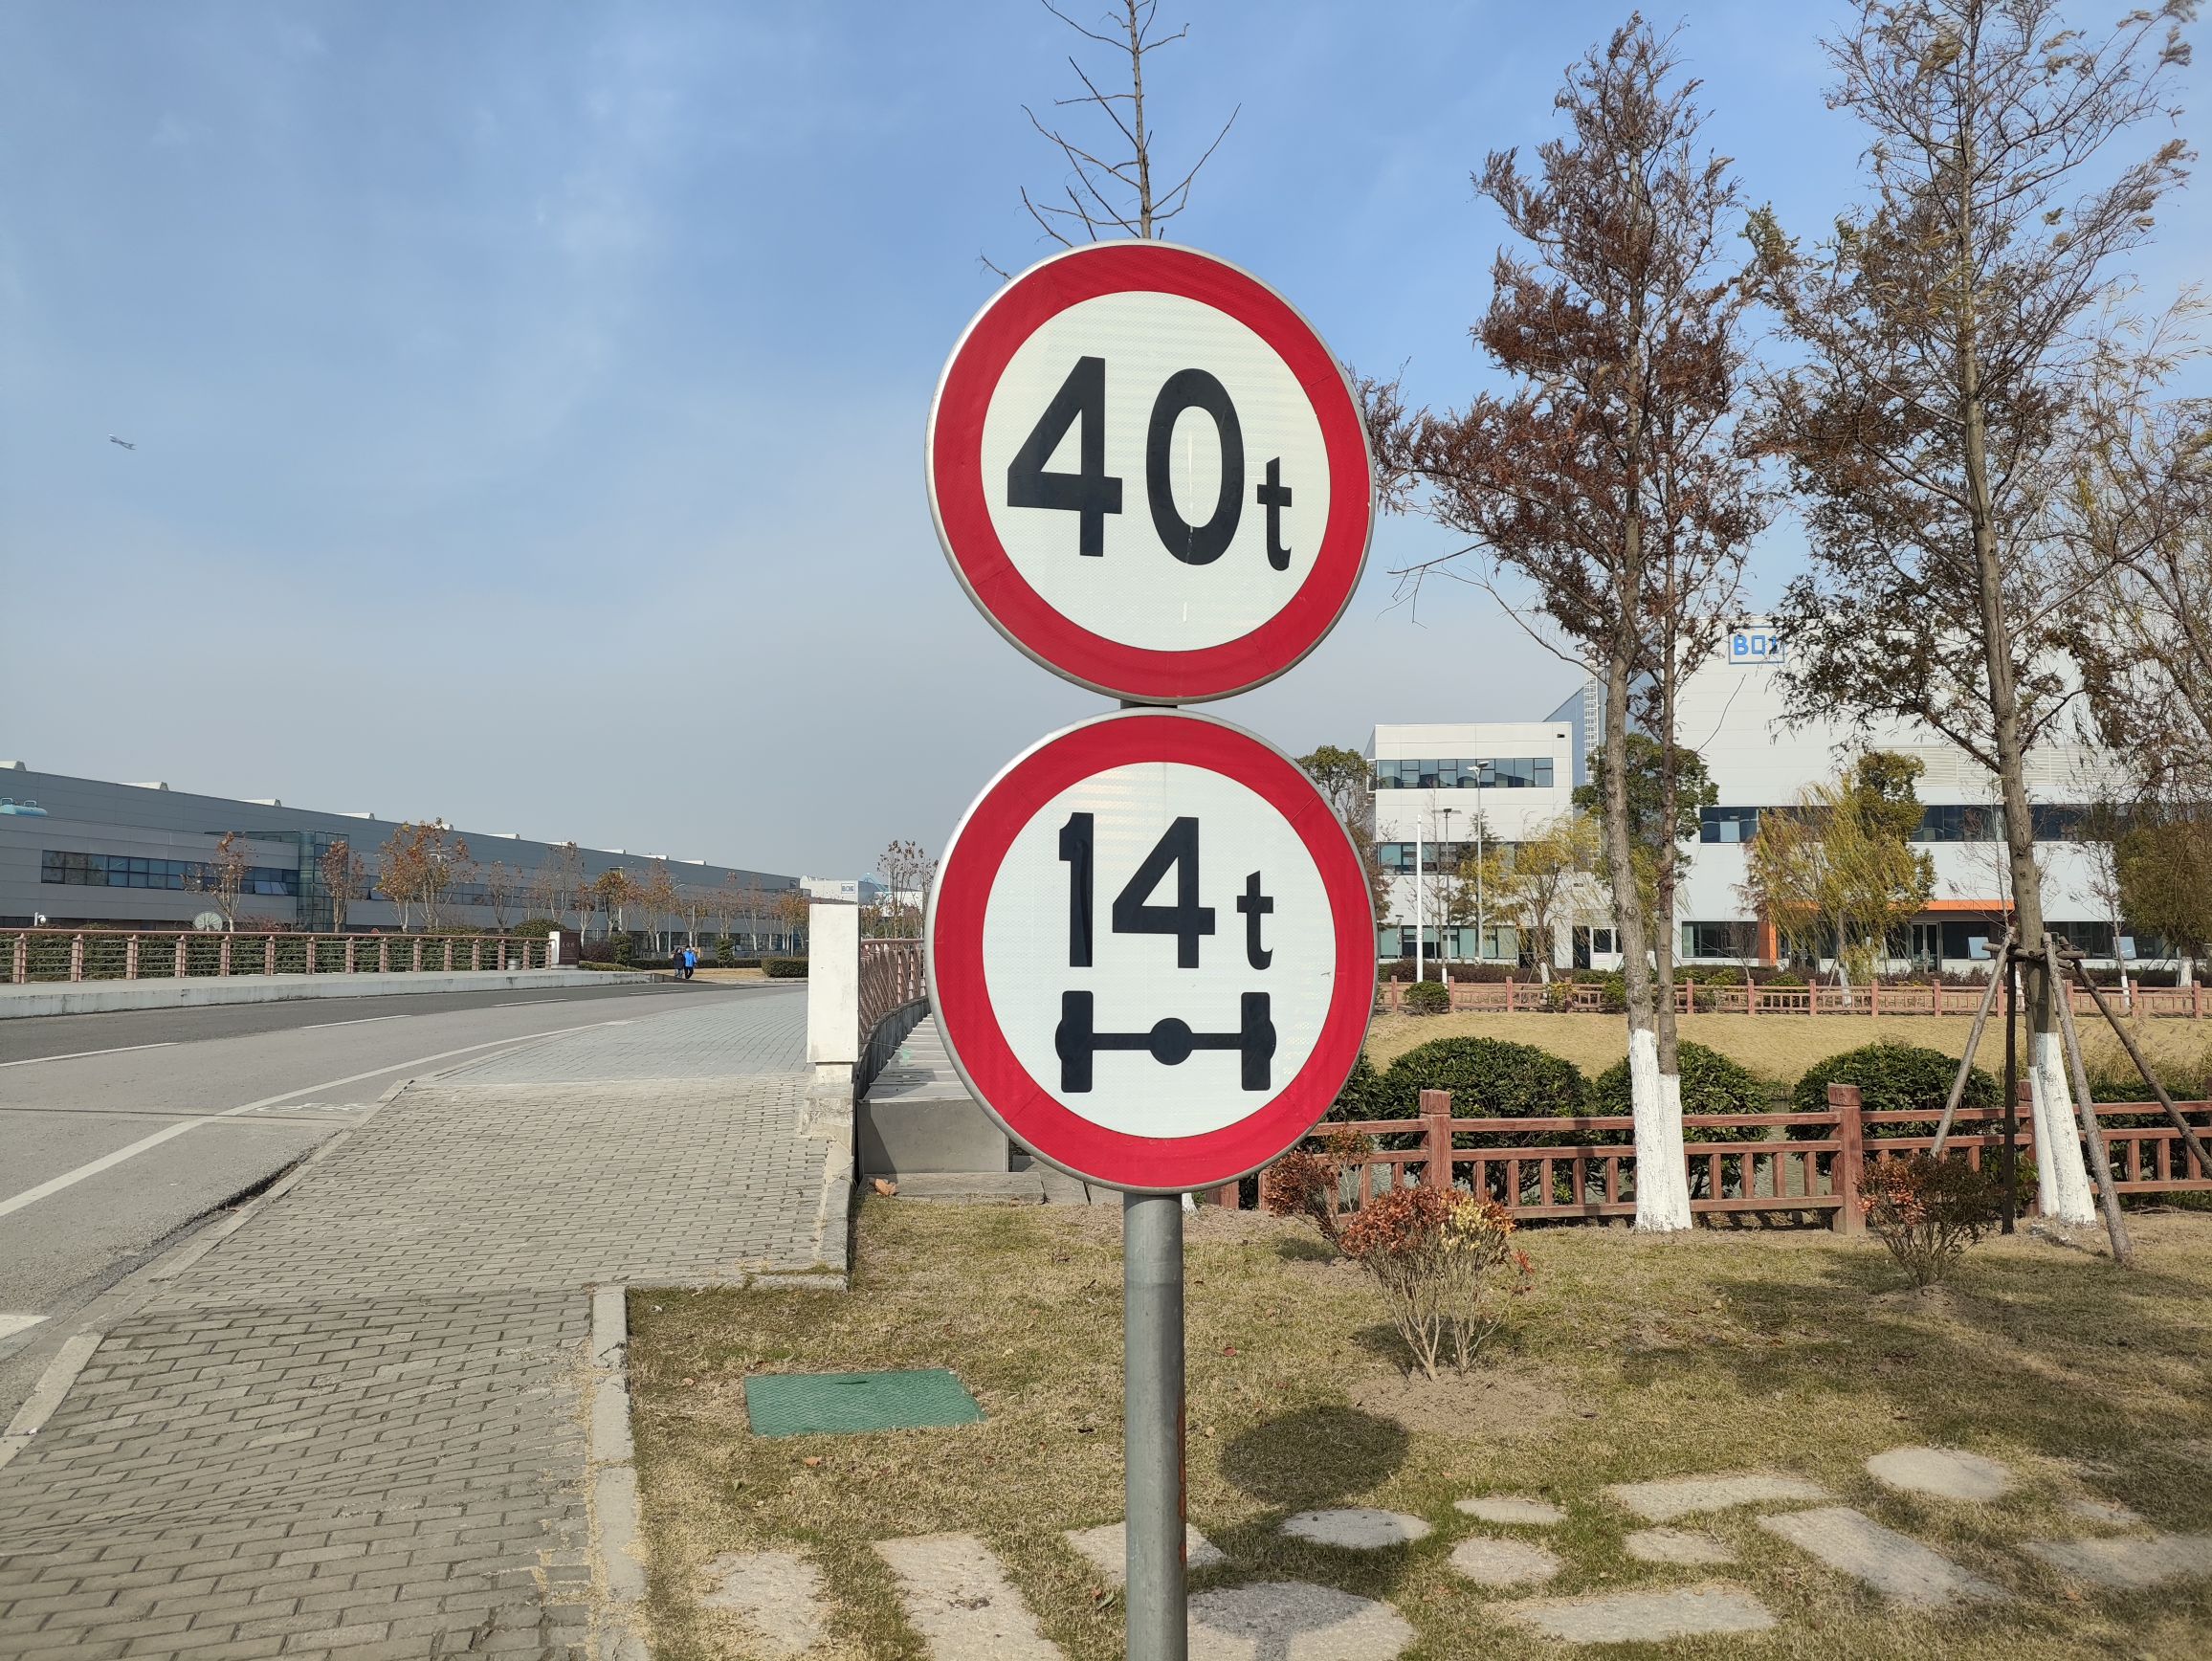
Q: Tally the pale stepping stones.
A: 14